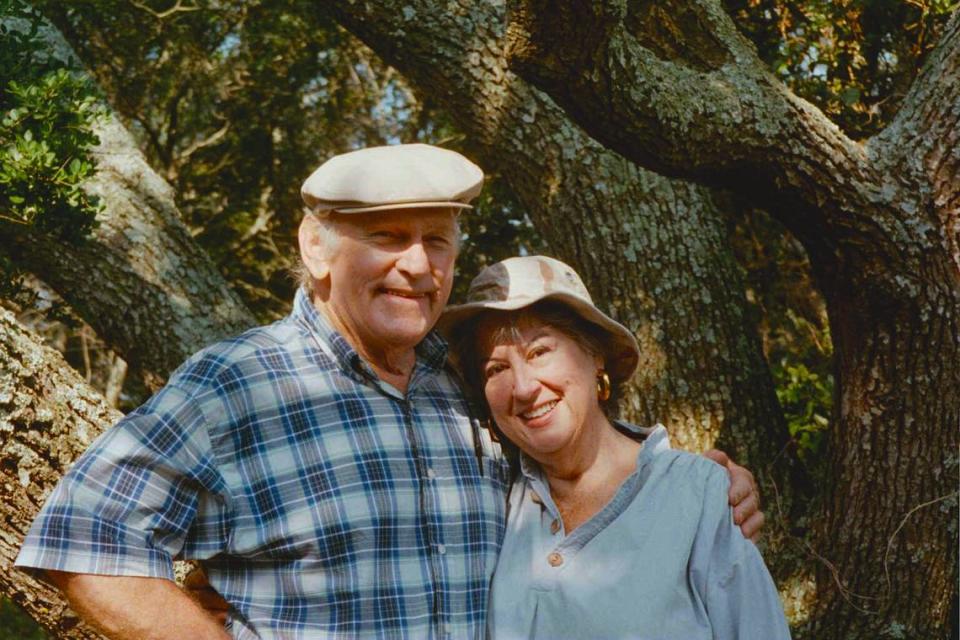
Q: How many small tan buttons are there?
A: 3